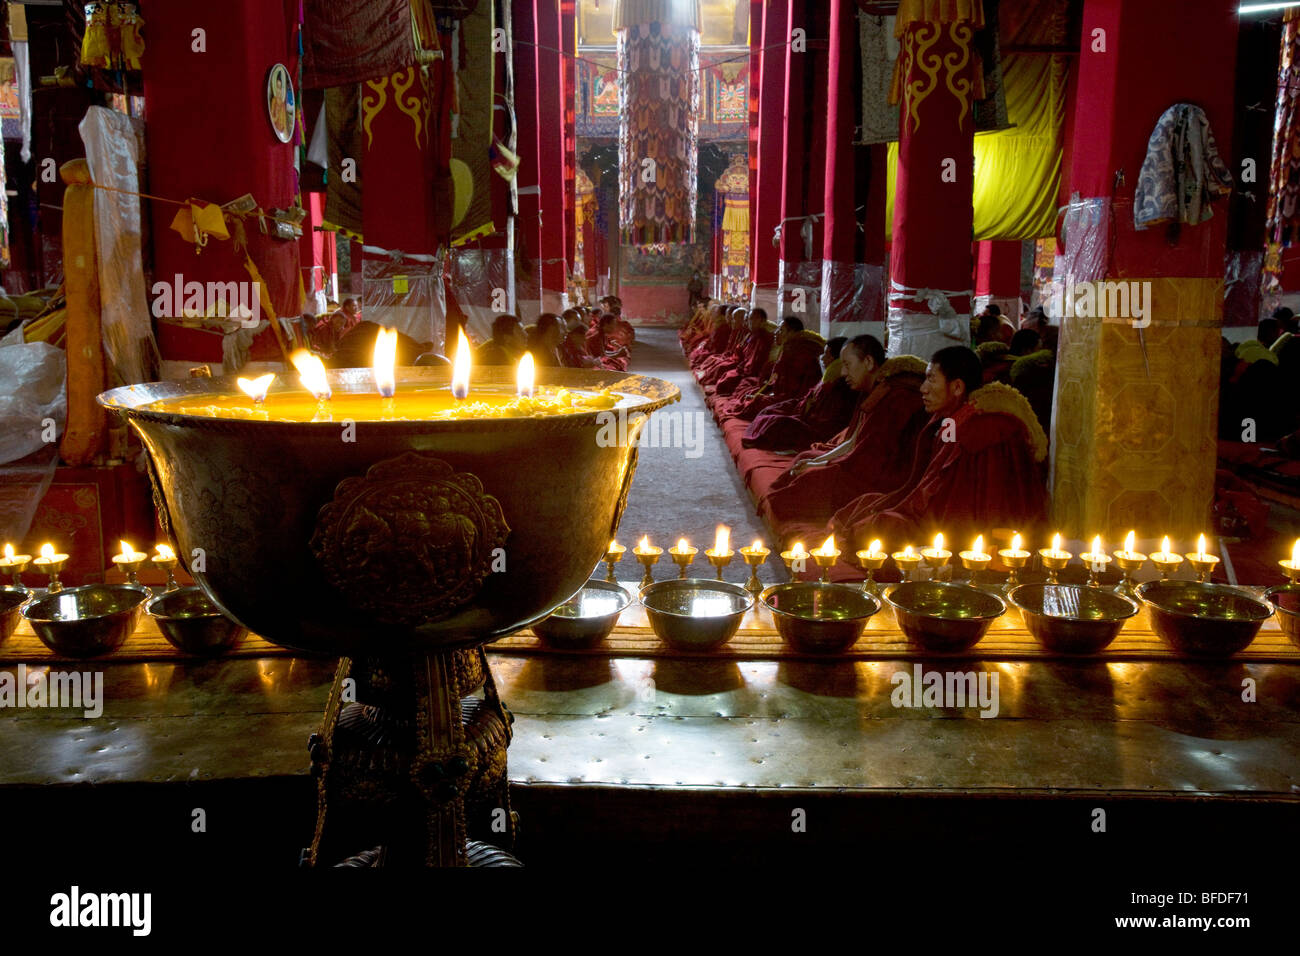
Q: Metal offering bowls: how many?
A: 10